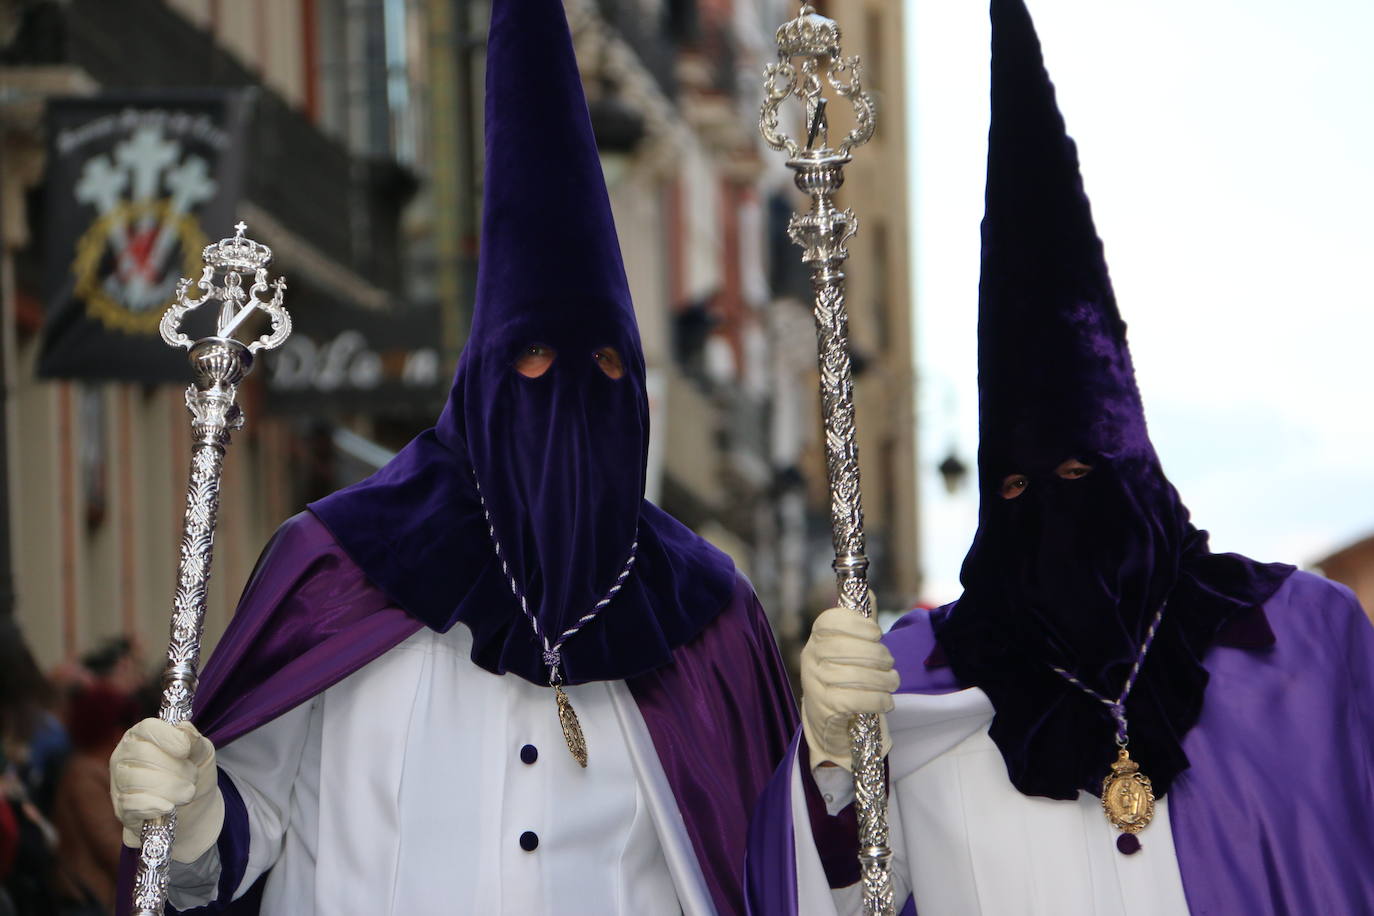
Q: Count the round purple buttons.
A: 3